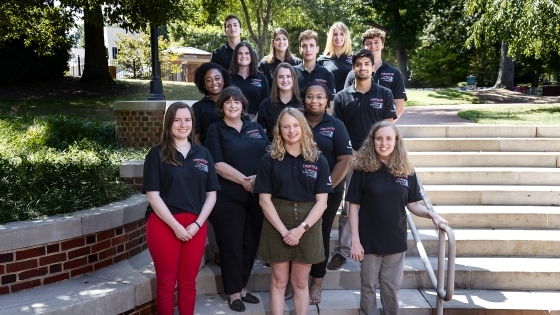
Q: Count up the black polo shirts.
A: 14